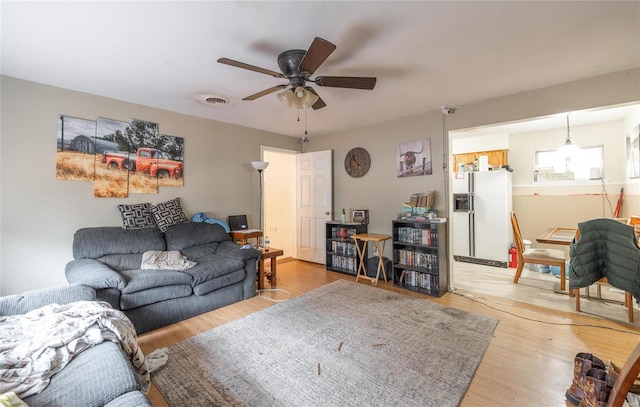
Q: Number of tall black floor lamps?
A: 1